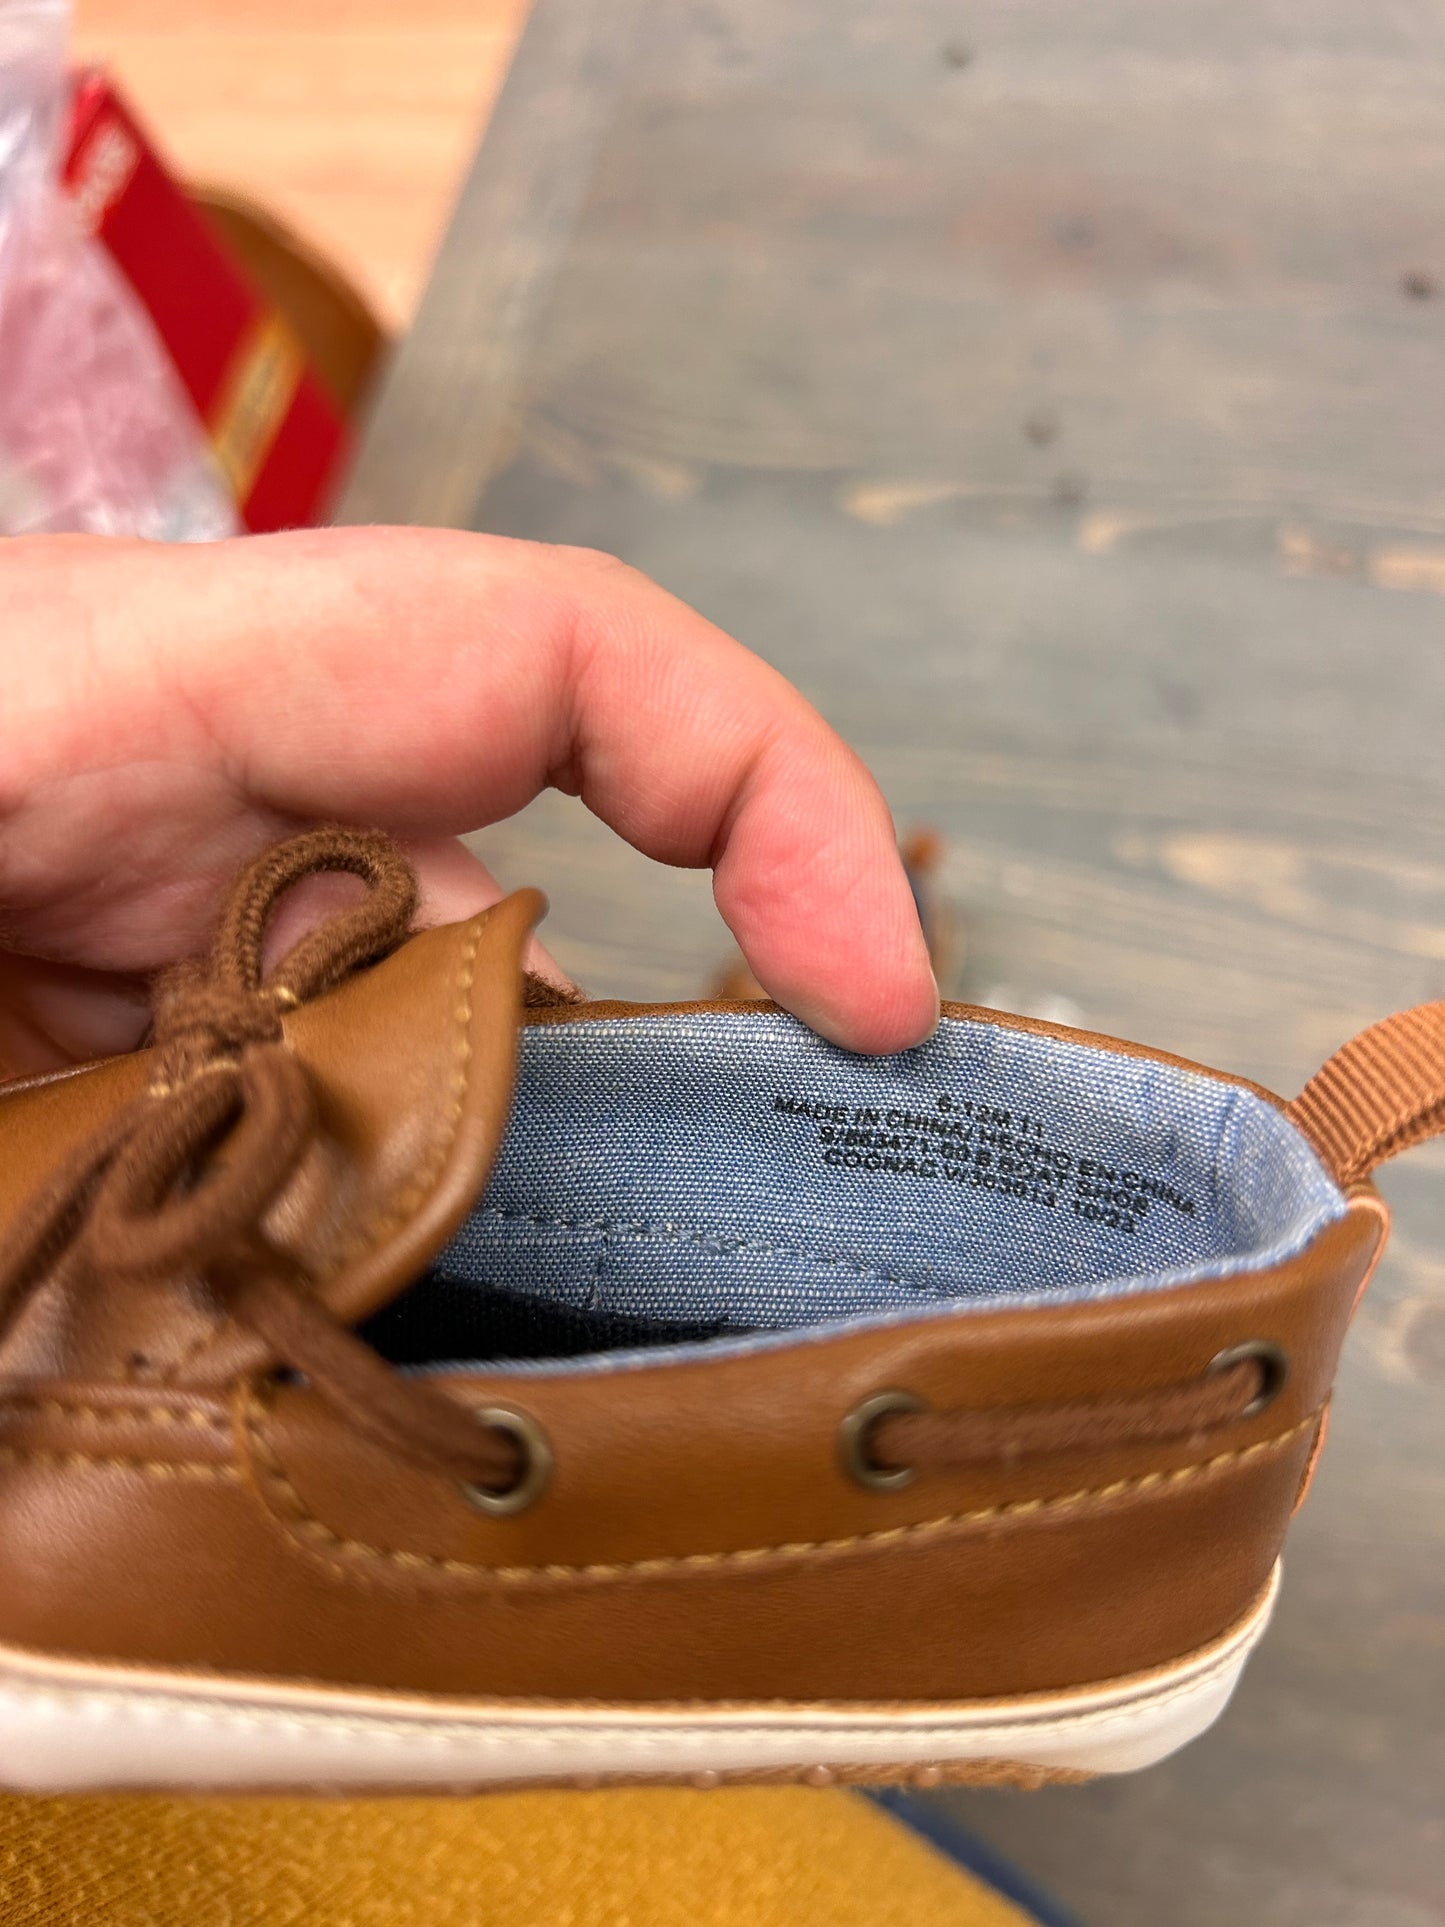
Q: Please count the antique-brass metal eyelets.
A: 3